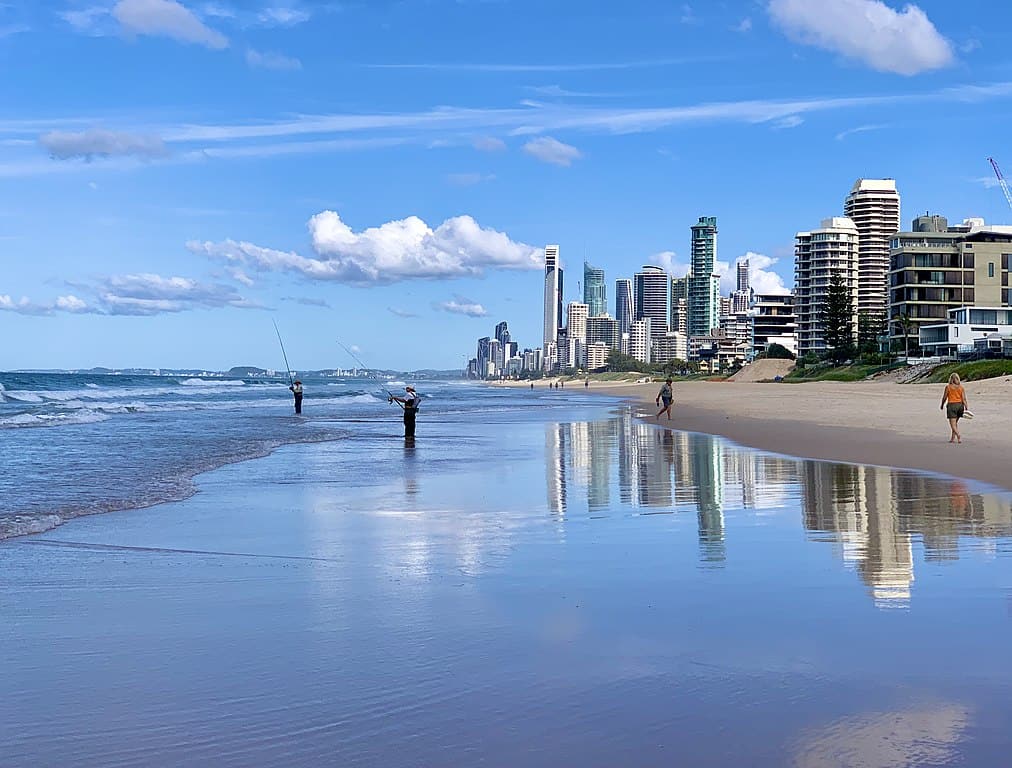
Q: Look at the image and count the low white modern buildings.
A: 1